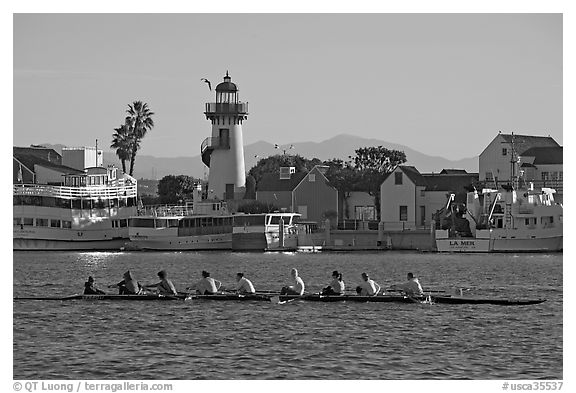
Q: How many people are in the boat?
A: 9